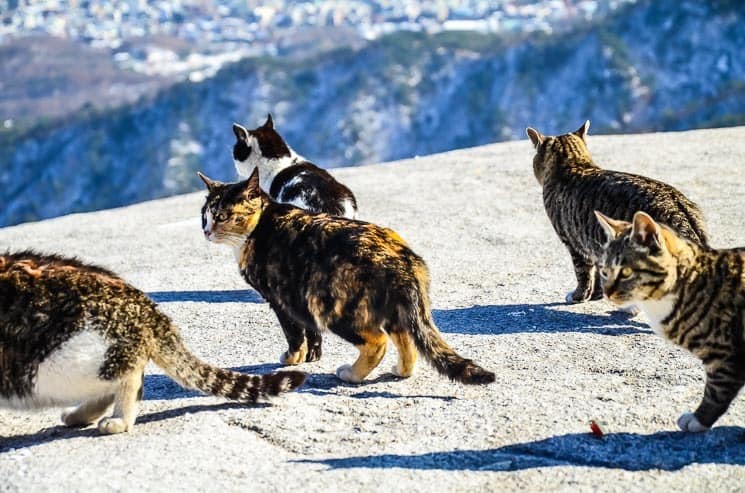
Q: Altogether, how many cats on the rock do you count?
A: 5